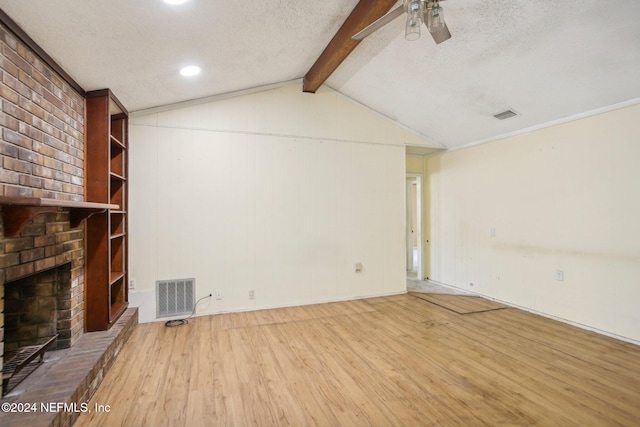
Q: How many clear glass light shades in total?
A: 3